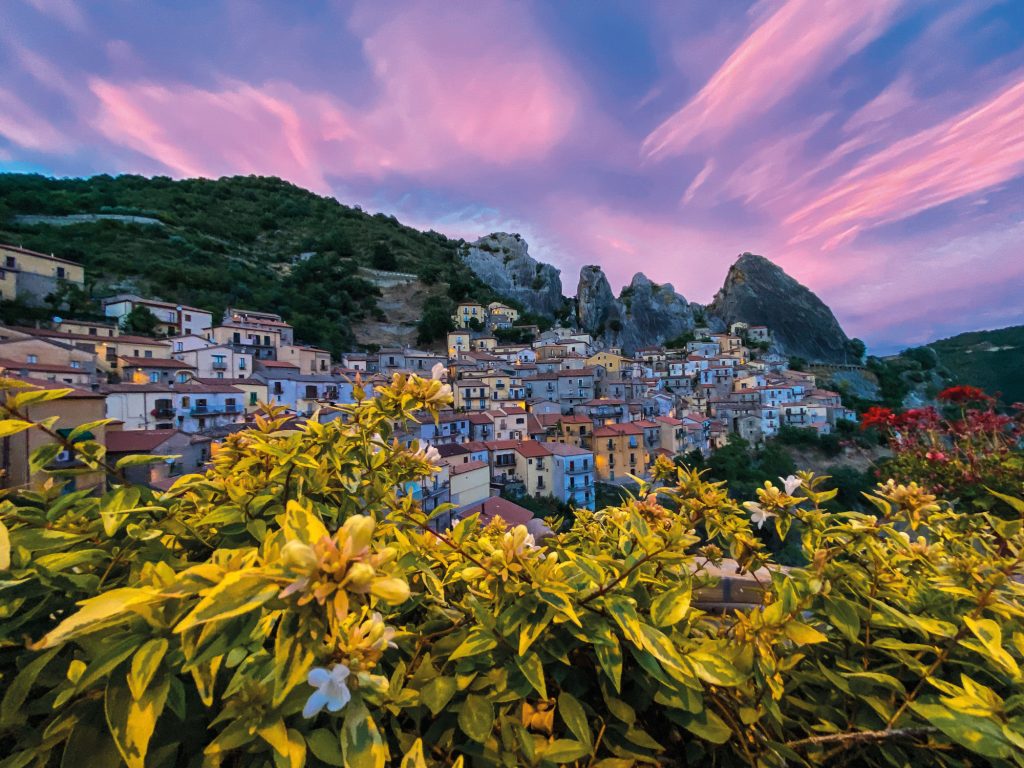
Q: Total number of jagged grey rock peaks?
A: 4